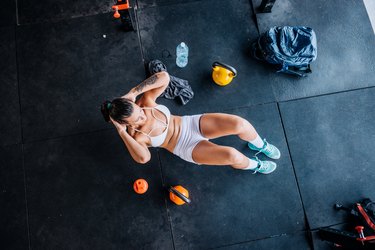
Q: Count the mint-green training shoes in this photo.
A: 2